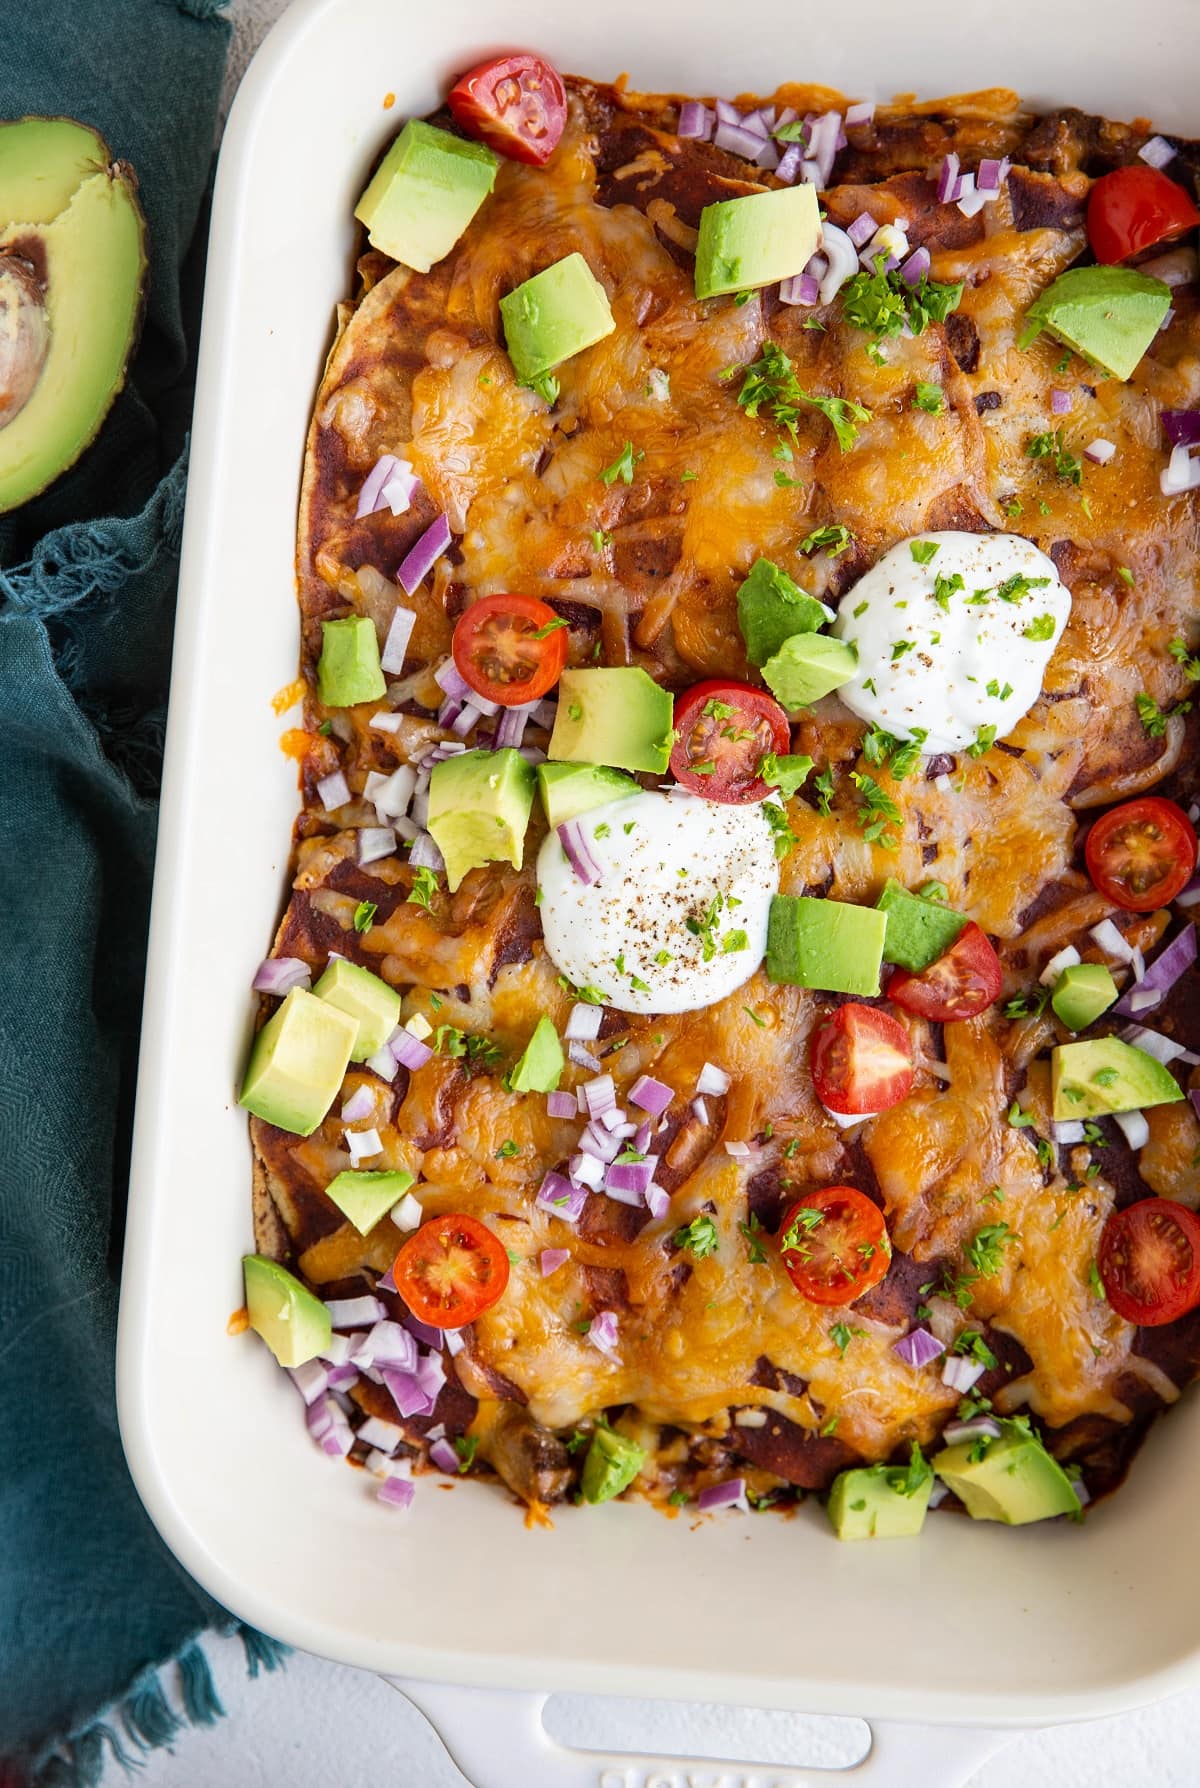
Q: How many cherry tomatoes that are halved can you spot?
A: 6